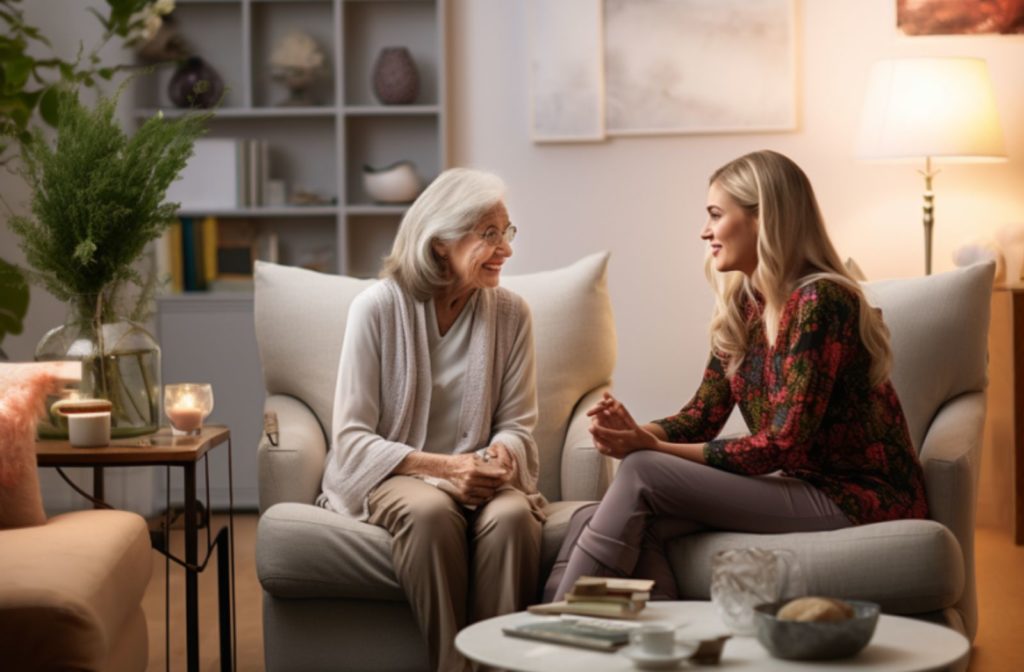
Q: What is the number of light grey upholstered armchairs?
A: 2